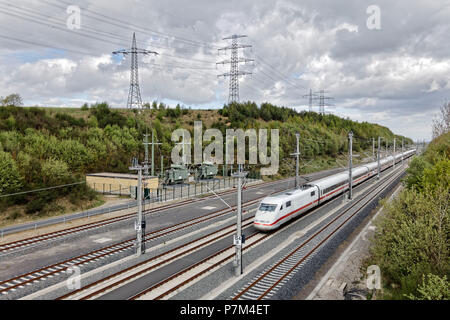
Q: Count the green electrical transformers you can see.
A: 2